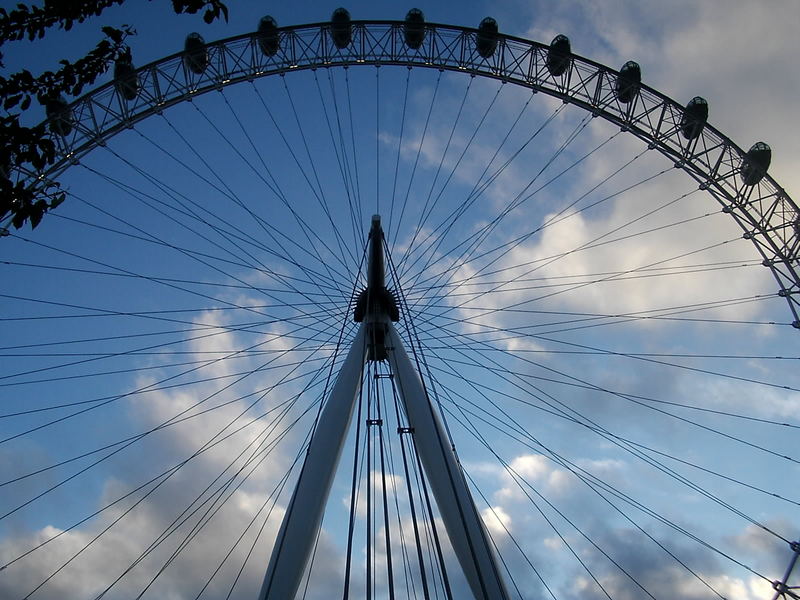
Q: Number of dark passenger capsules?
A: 11